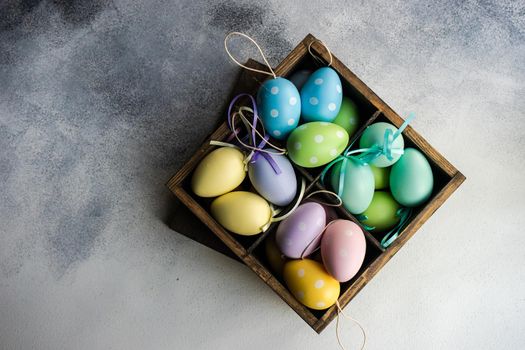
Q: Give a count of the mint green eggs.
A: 3